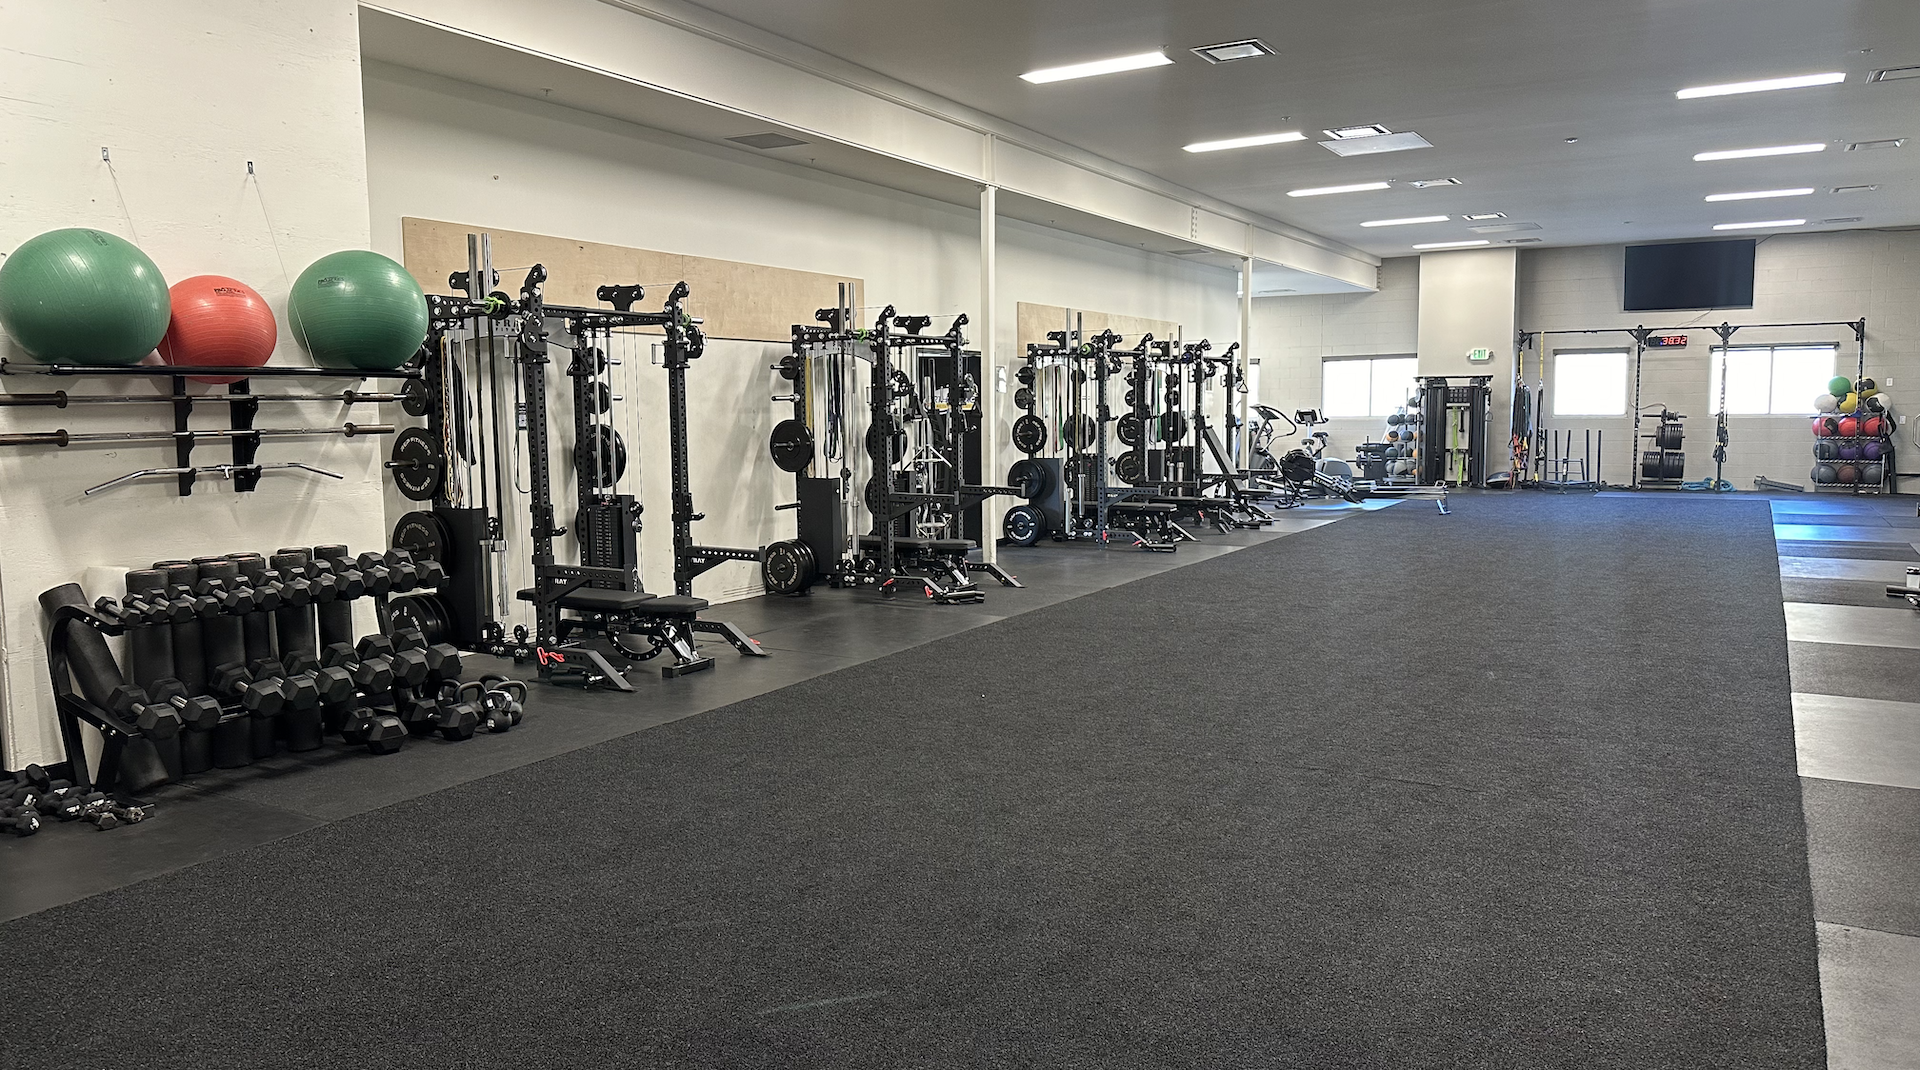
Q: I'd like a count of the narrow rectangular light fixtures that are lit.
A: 9